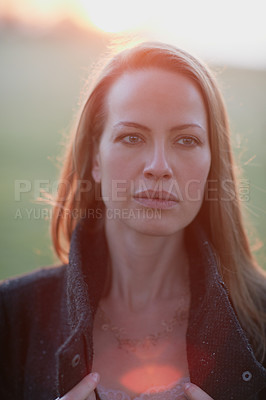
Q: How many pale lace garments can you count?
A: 1